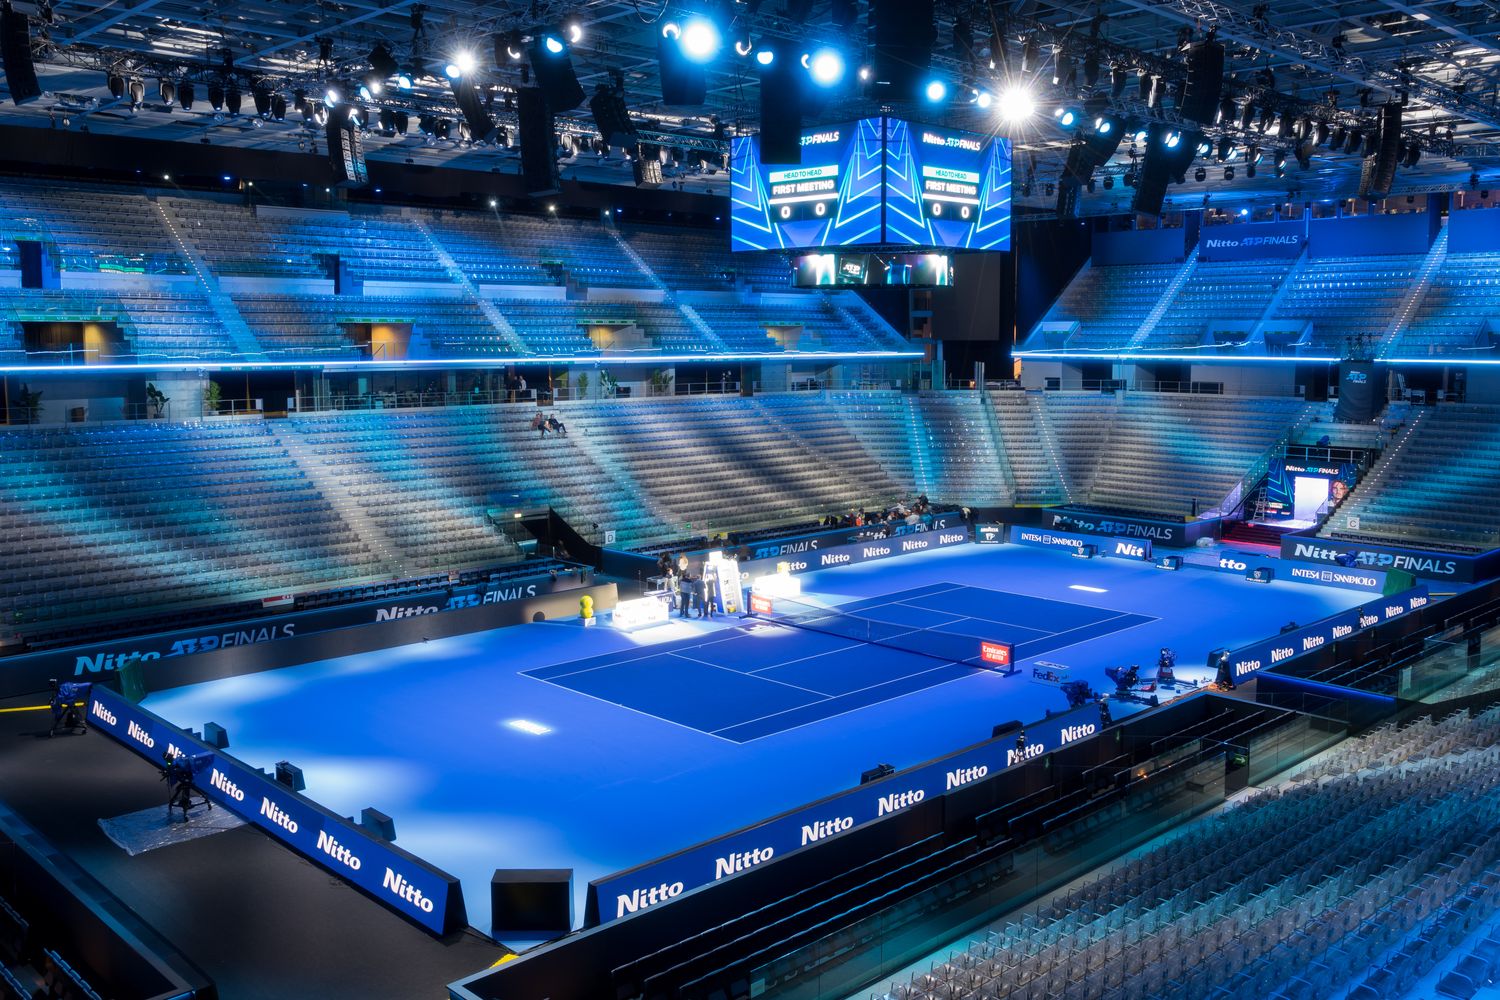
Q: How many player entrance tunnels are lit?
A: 1